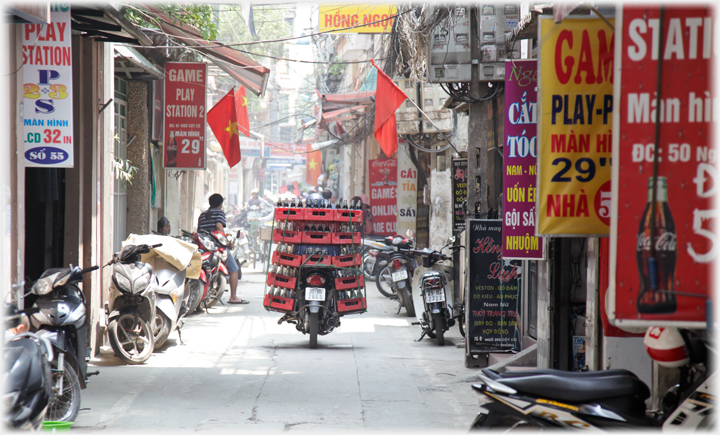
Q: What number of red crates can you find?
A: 13